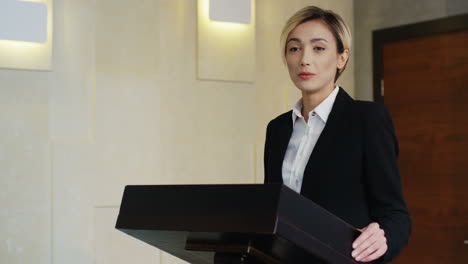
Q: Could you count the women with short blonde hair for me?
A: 1